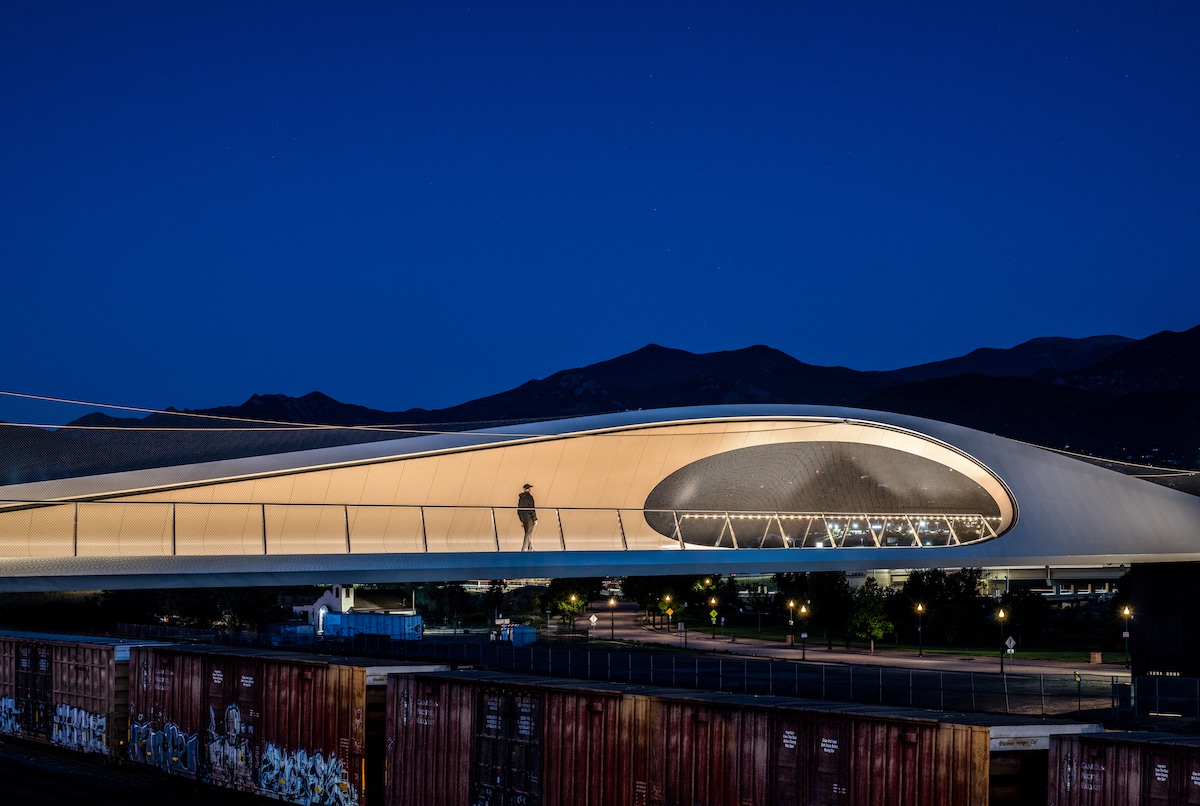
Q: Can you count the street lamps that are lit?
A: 10